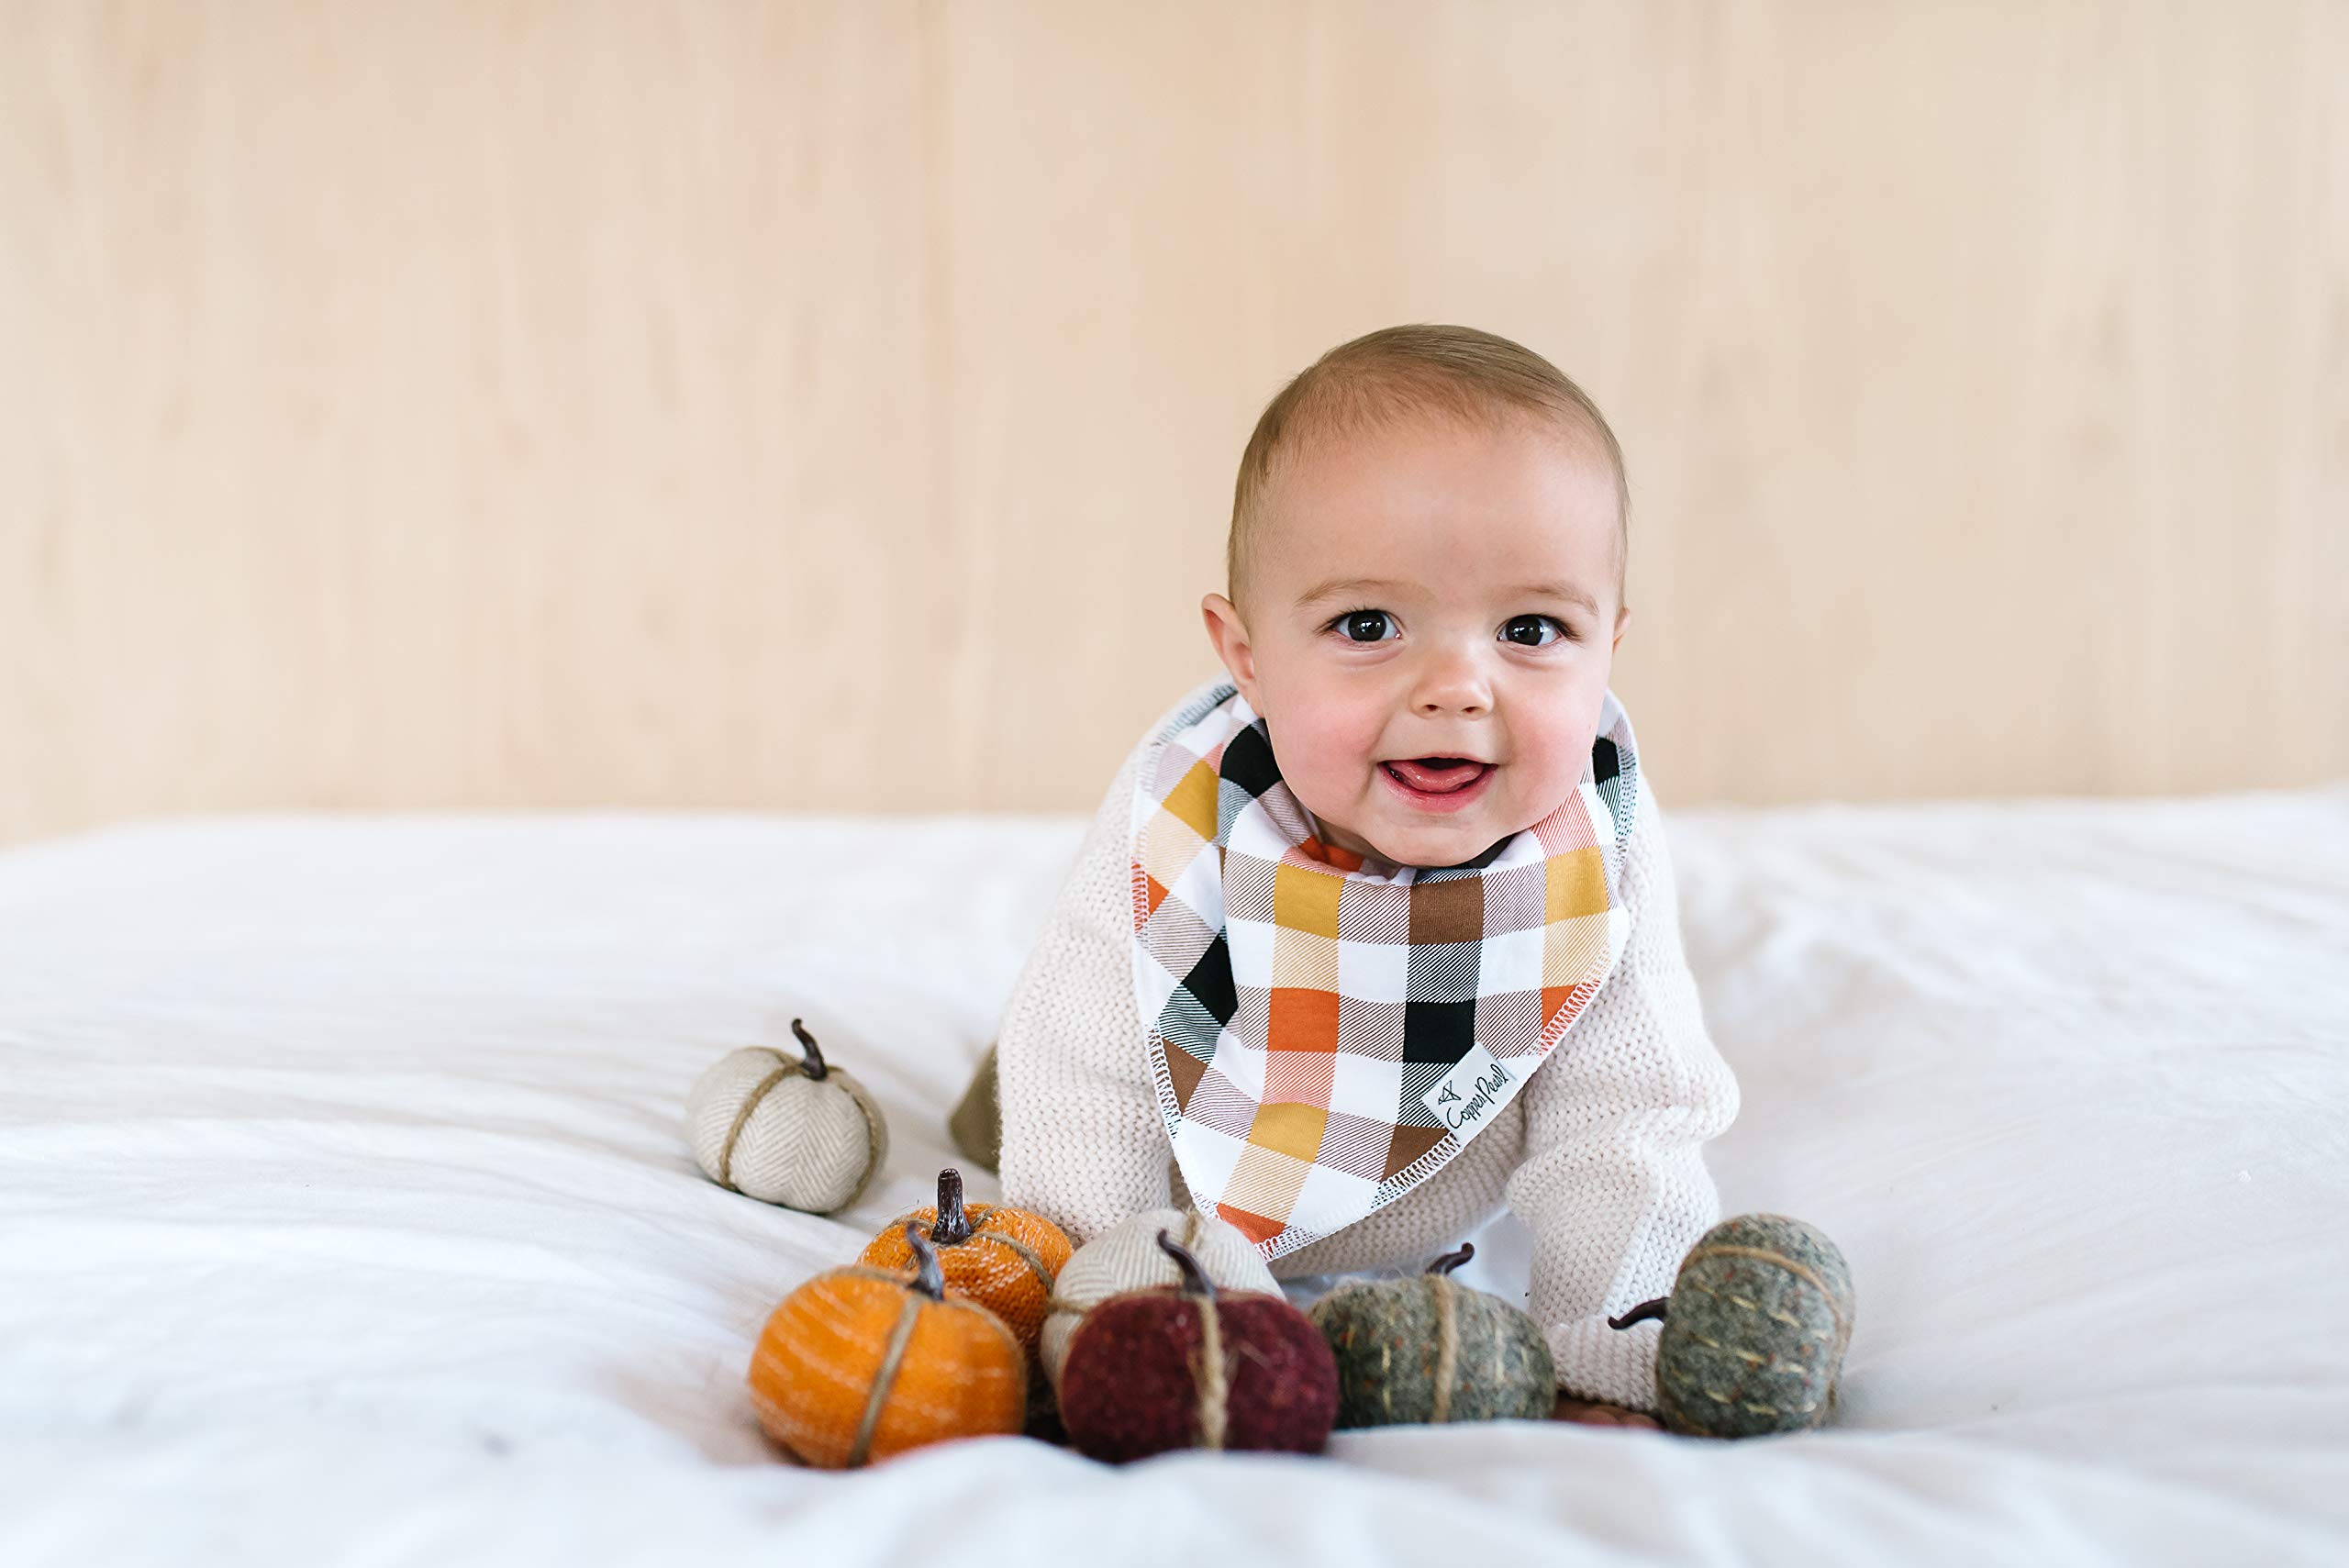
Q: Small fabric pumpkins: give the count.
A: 7